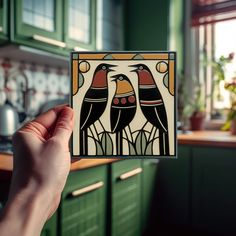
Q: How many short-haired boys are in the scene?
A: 0